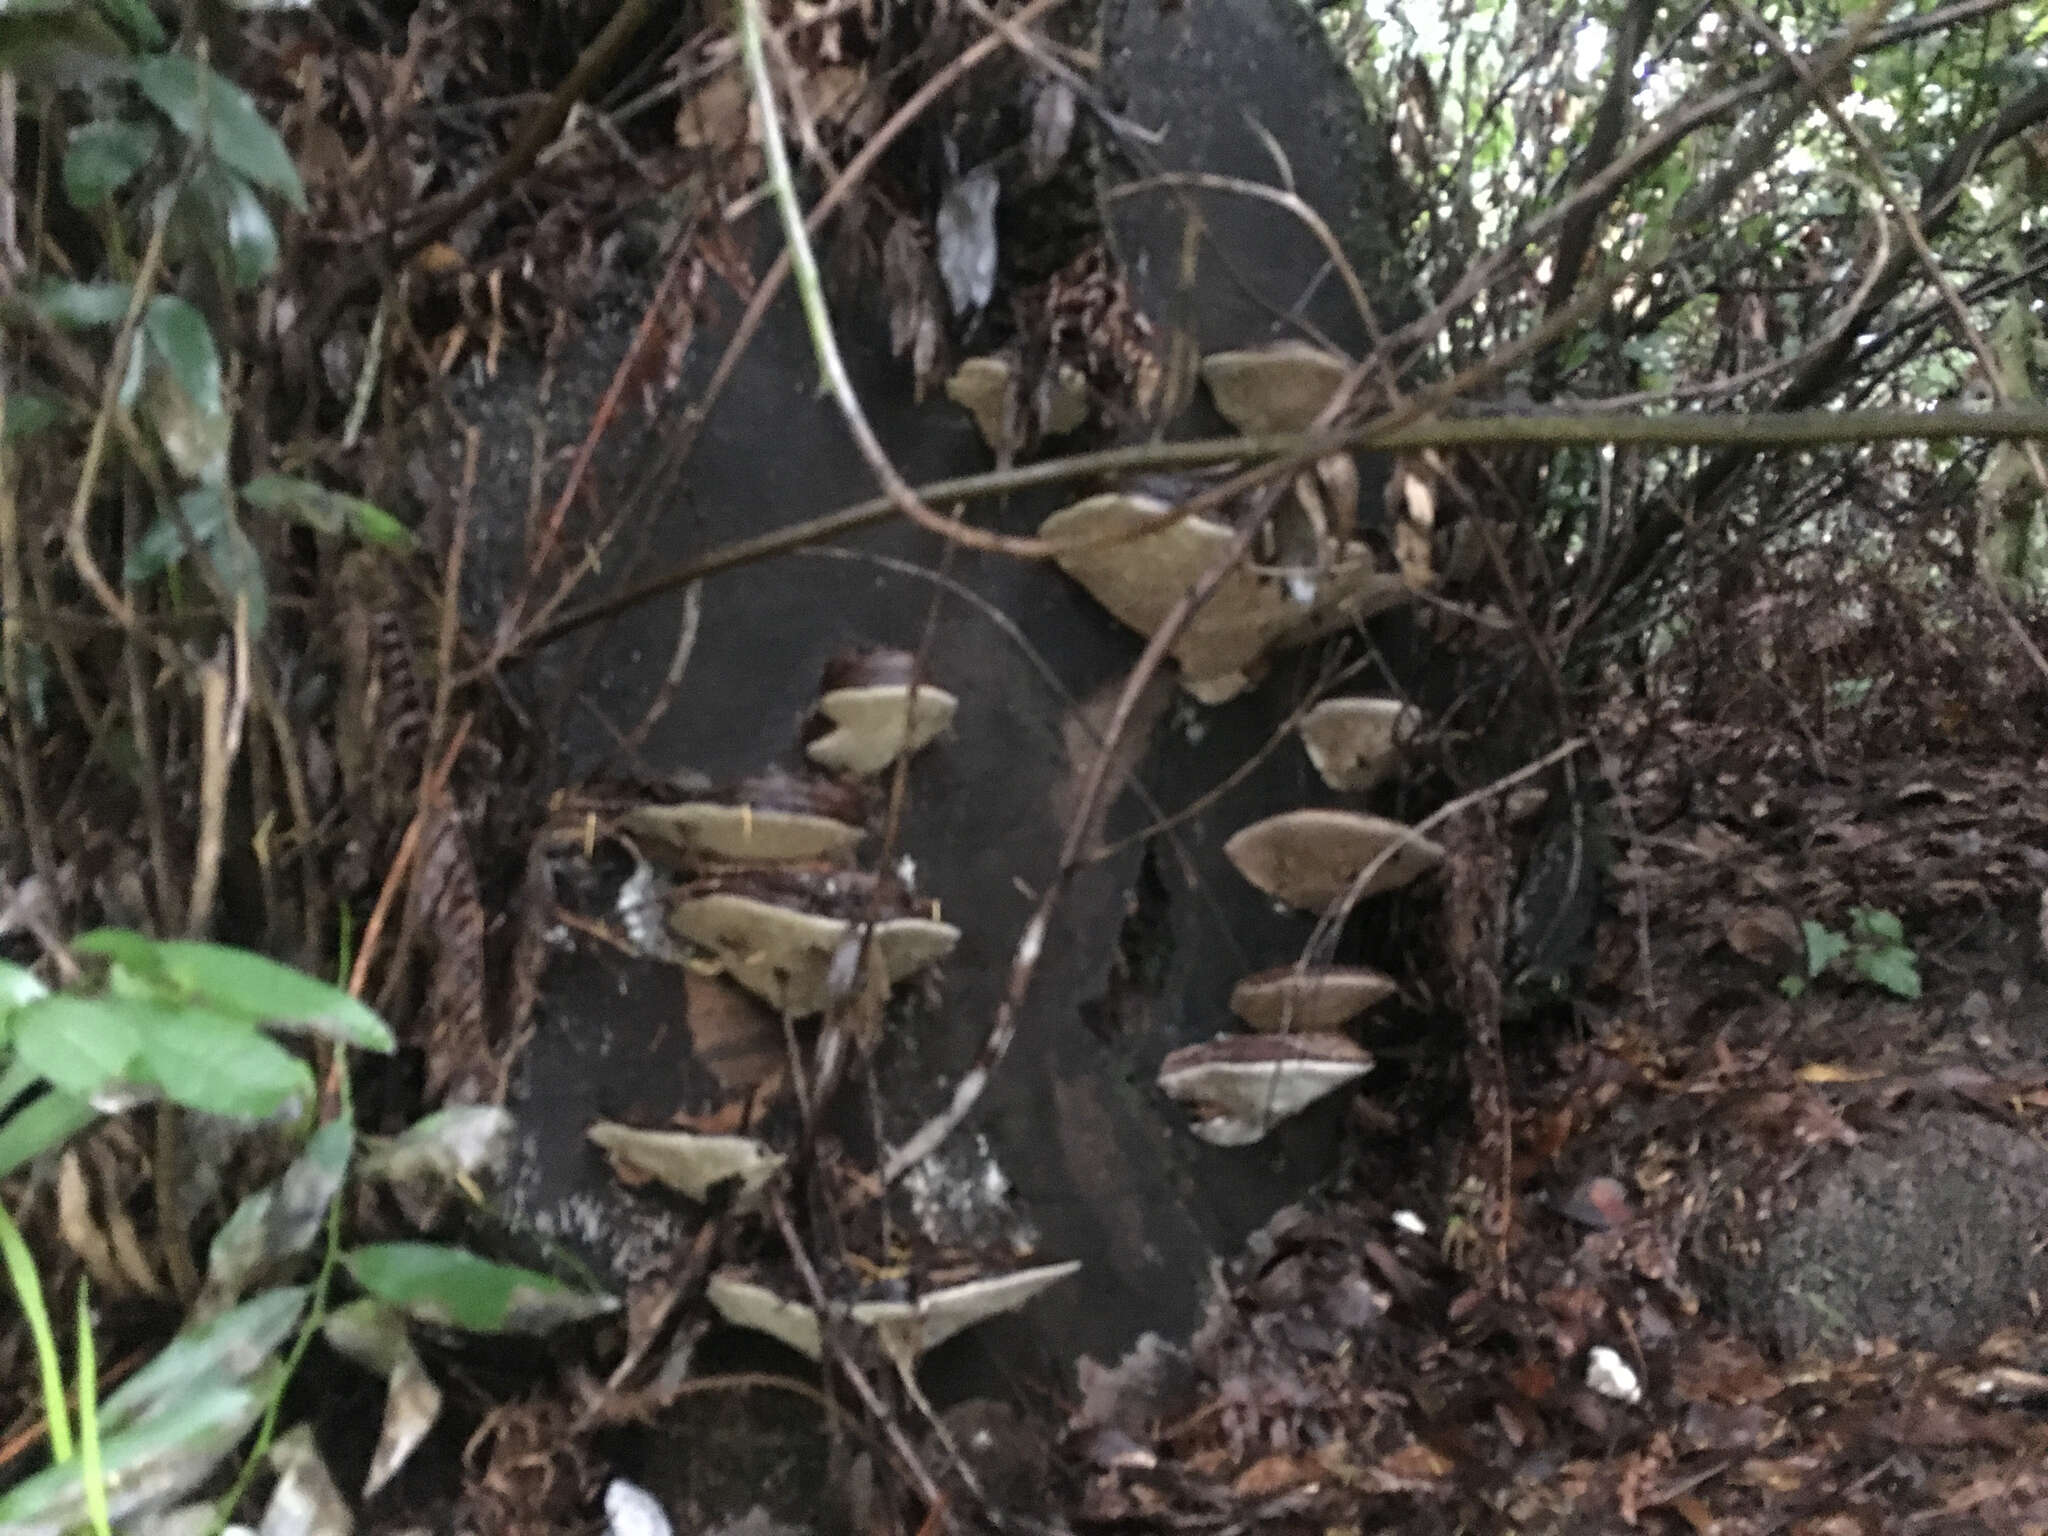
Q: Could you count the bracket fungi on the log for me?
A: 12